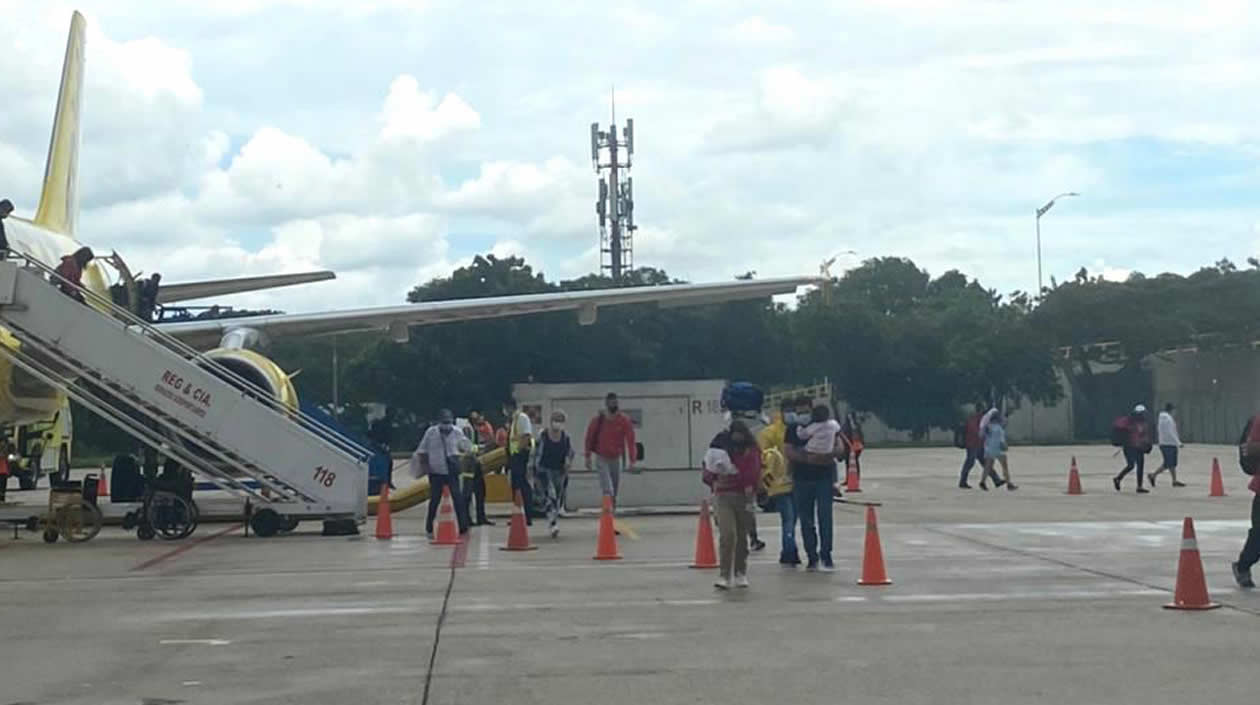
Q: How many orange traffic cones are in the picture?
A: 11